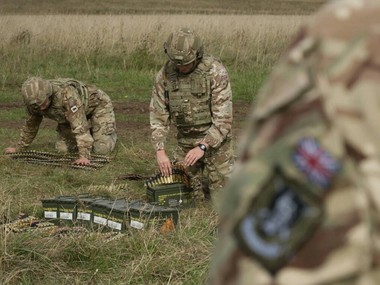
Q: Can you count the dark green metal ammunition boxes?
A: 7